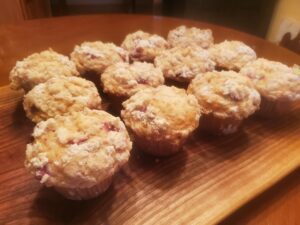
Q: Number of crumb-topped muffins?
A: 12